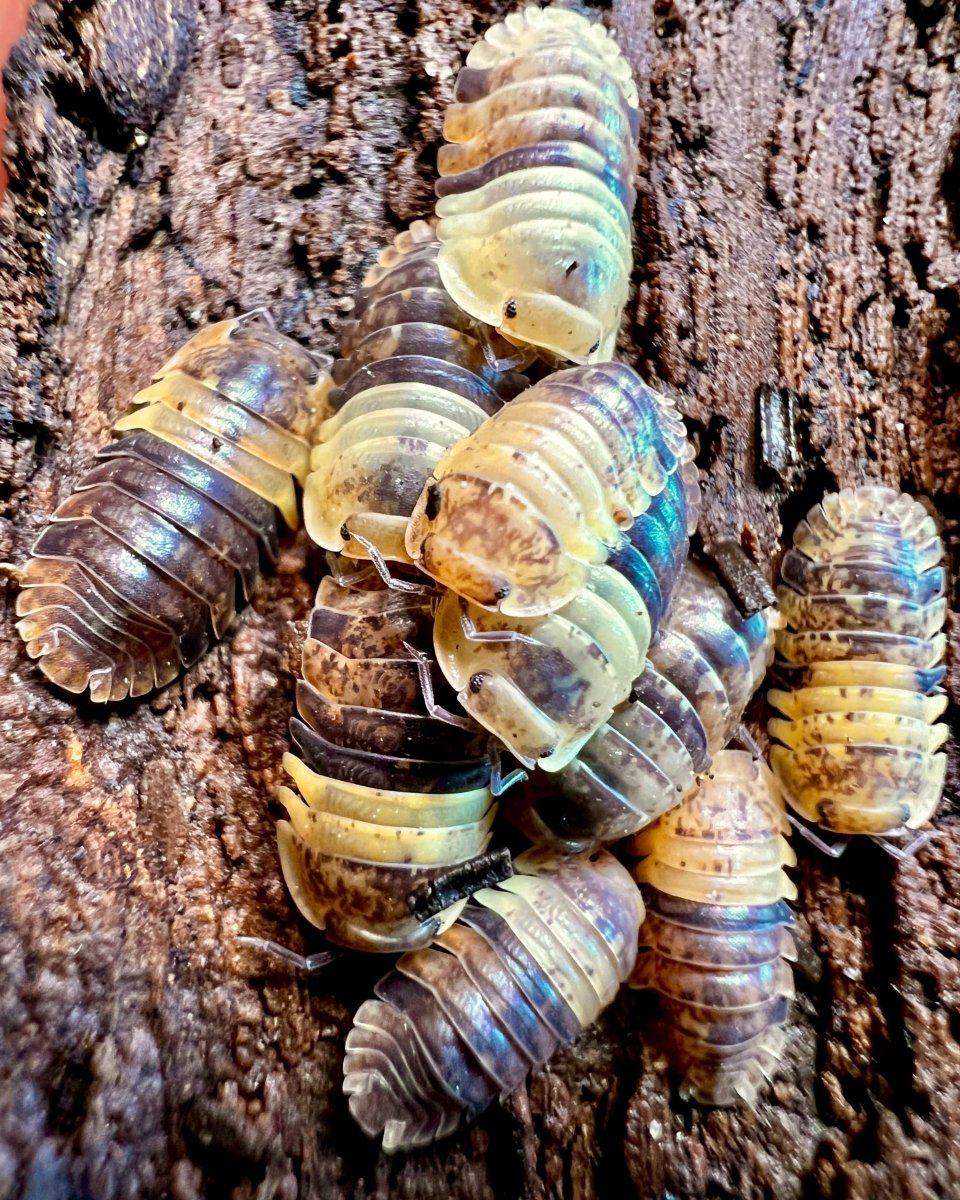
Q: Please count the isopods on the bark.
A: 10